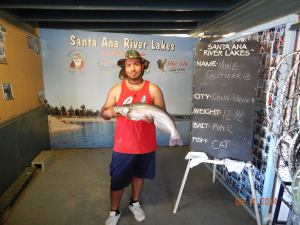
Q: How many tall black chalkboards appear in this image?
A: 1